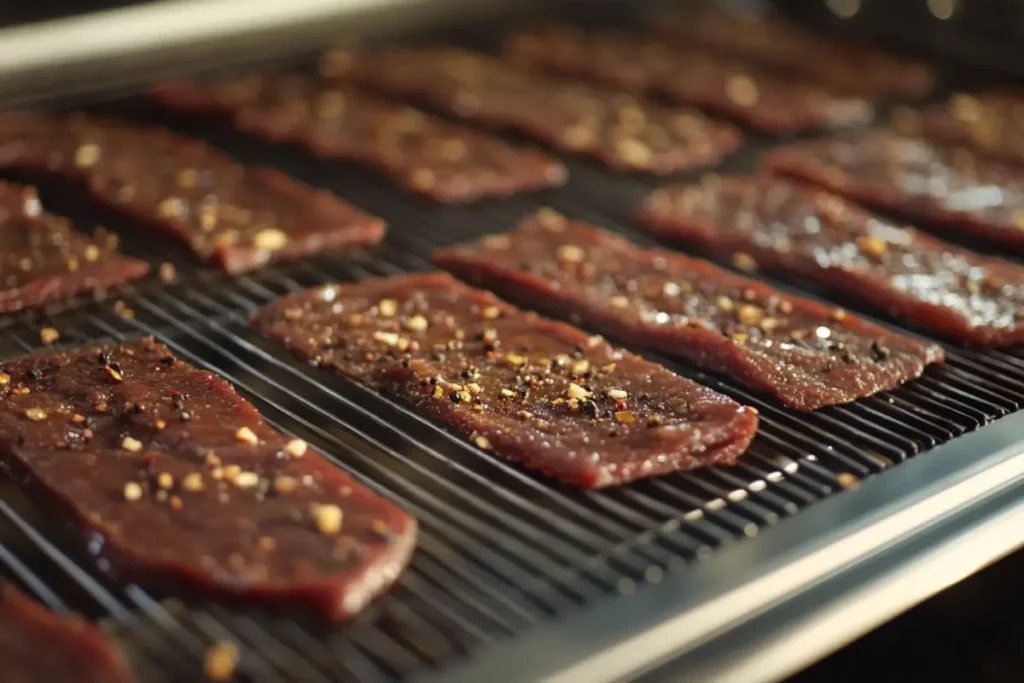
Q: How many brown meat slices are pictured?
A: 13